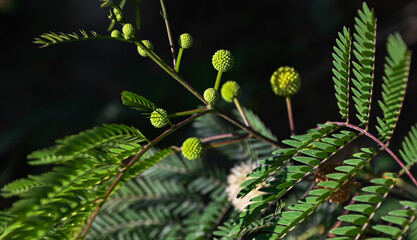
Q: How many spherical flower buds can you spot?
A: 12